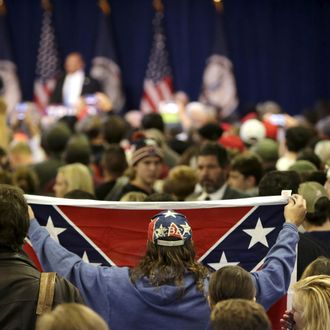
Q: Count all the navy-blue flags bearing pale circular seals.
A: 3